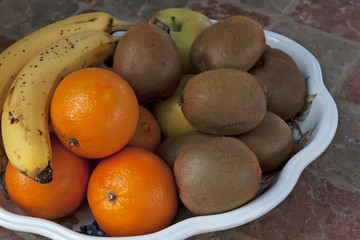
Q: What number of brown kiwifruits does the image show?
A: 8